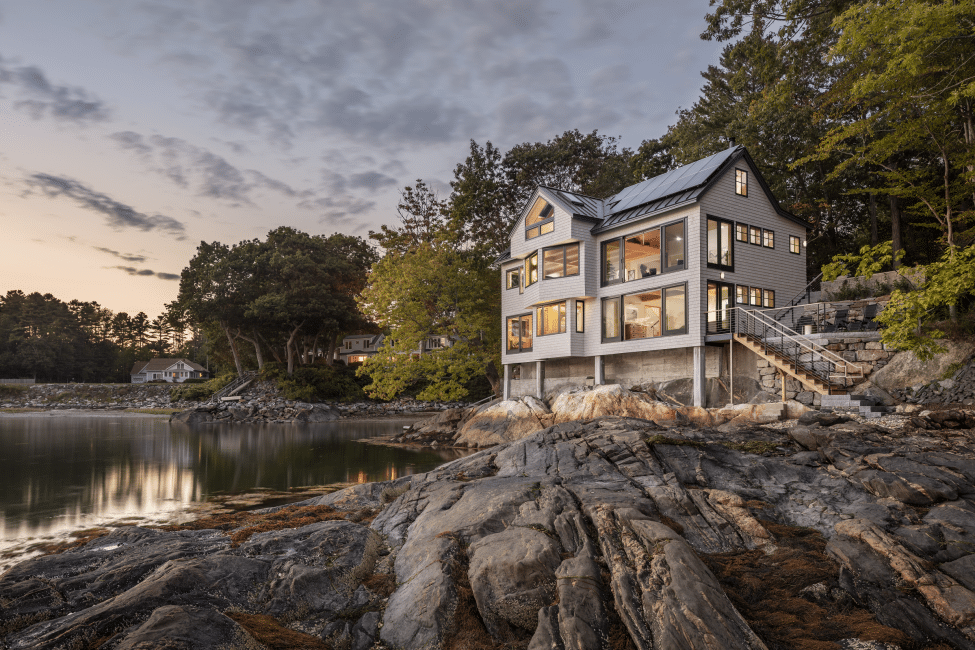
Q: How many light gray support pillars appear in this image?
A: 4